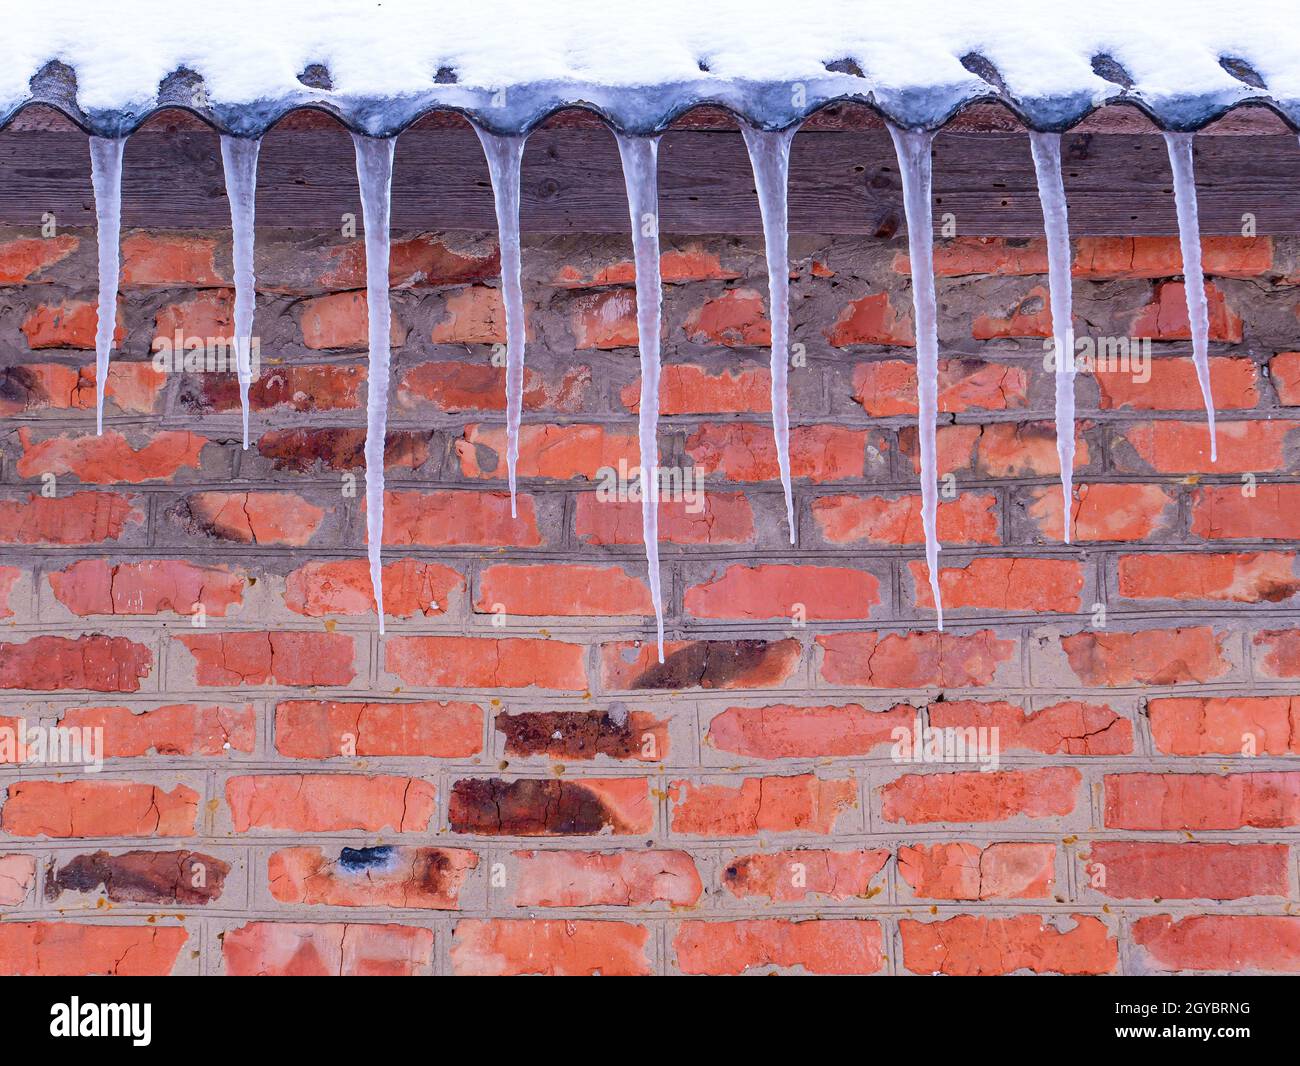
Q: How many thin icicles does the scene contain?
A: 9